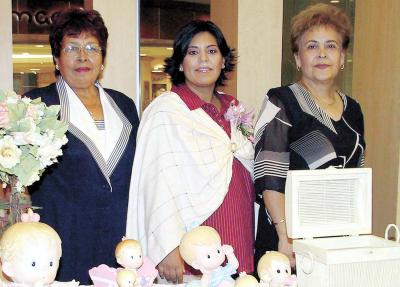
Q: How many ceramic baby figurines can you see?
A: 6